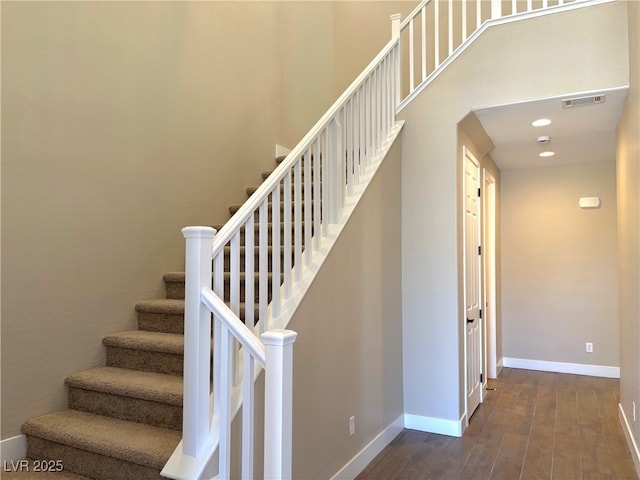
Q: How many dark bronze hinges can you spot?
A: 4